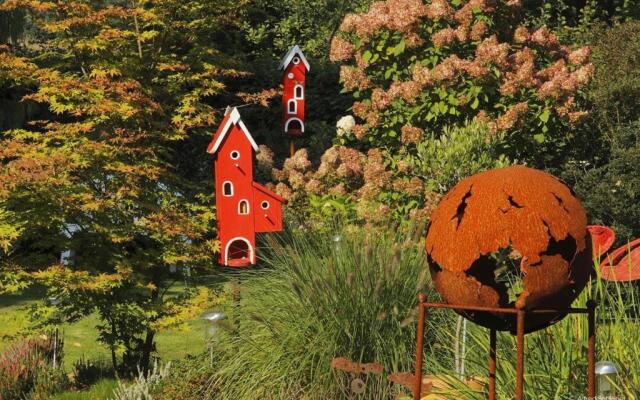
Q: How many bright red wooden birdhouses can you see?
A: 2